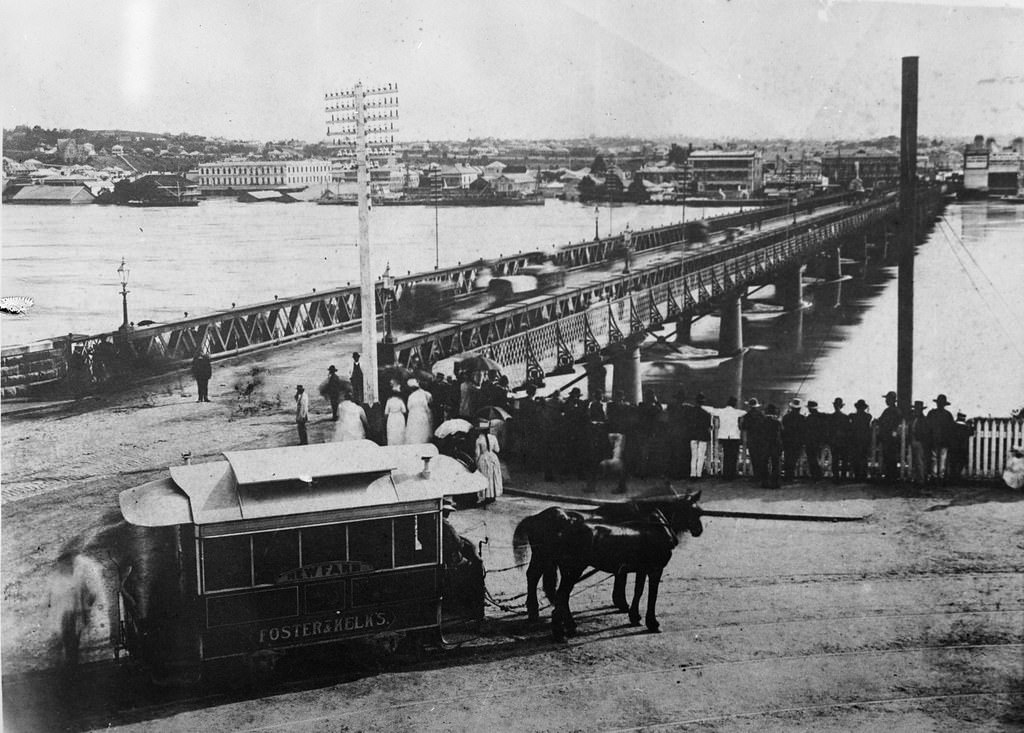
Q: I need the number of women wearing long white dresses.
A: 4